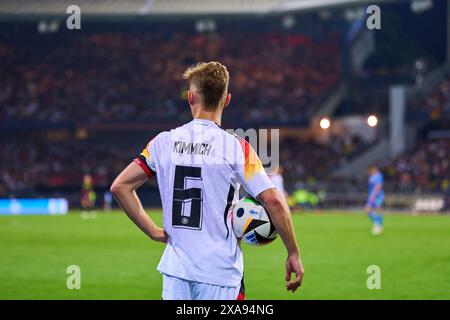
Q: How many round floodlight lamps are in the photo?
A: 2